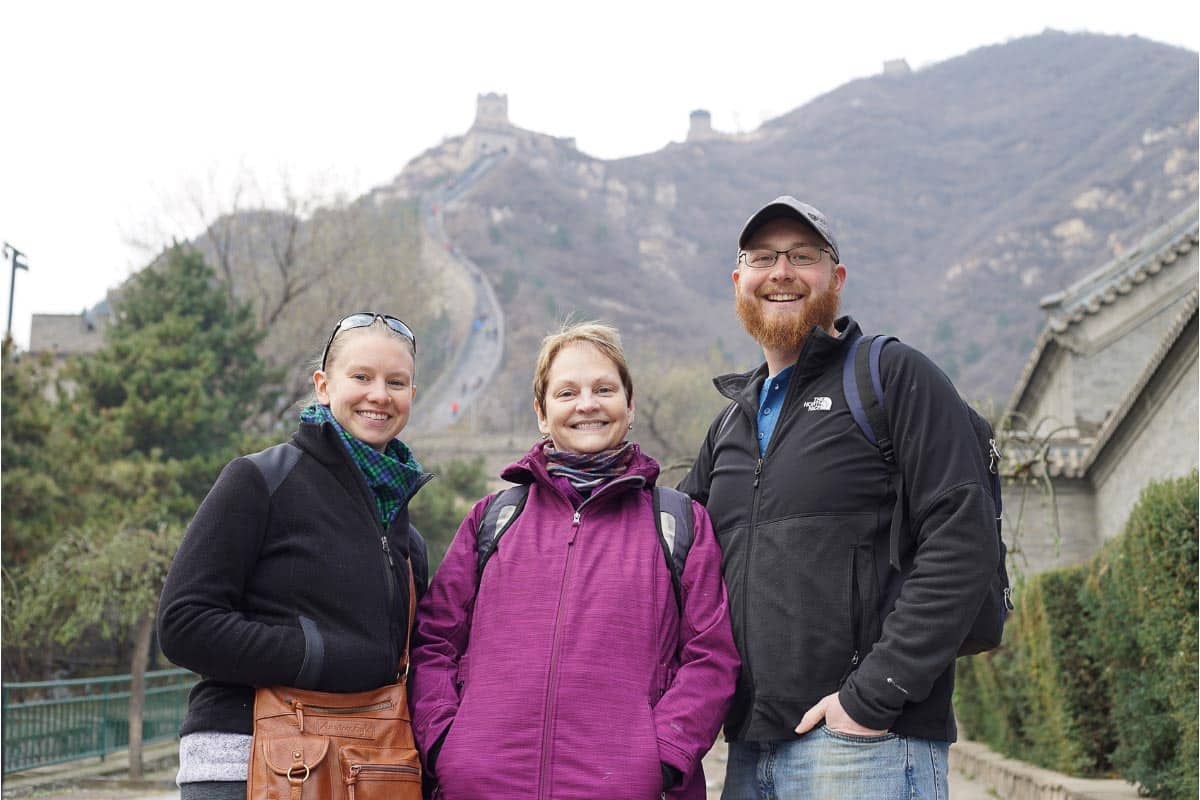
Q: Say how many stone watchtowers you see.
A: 3